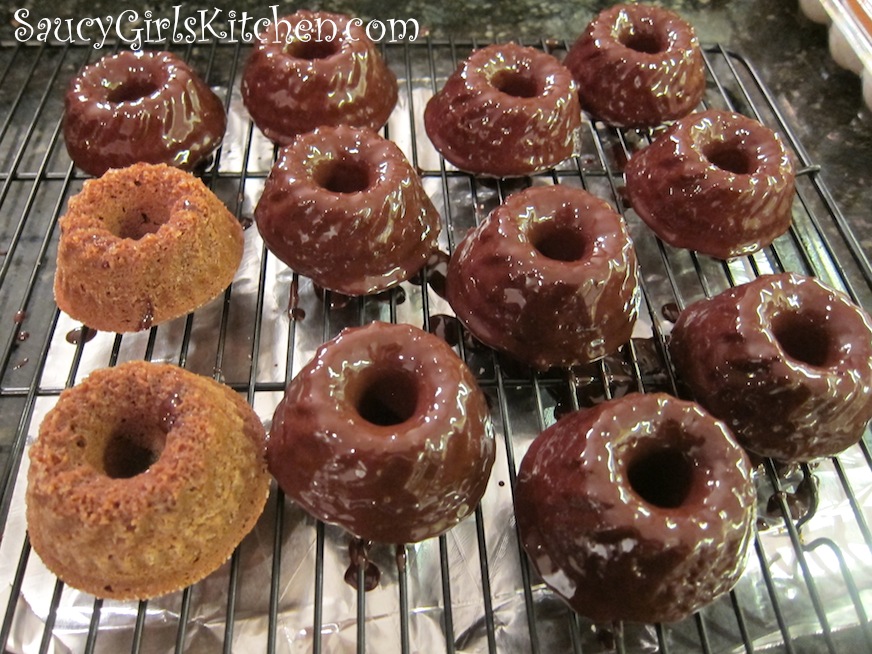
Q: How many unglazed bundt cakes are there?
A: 2